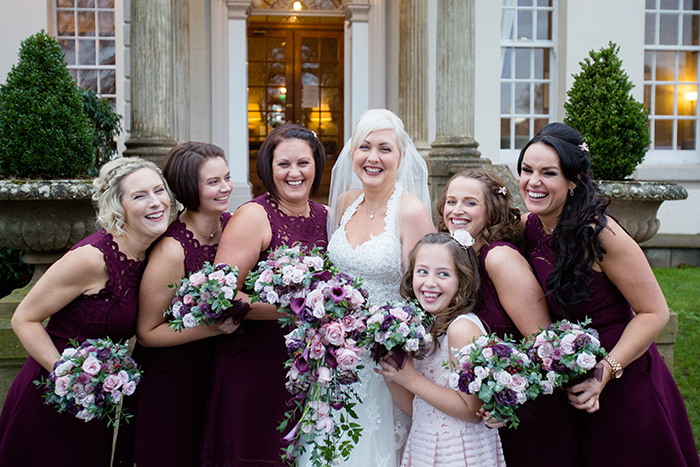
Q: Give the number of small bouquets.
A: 6